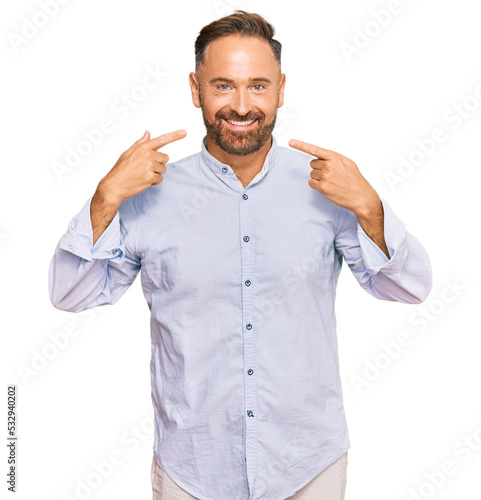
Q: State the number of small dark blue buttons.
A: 7